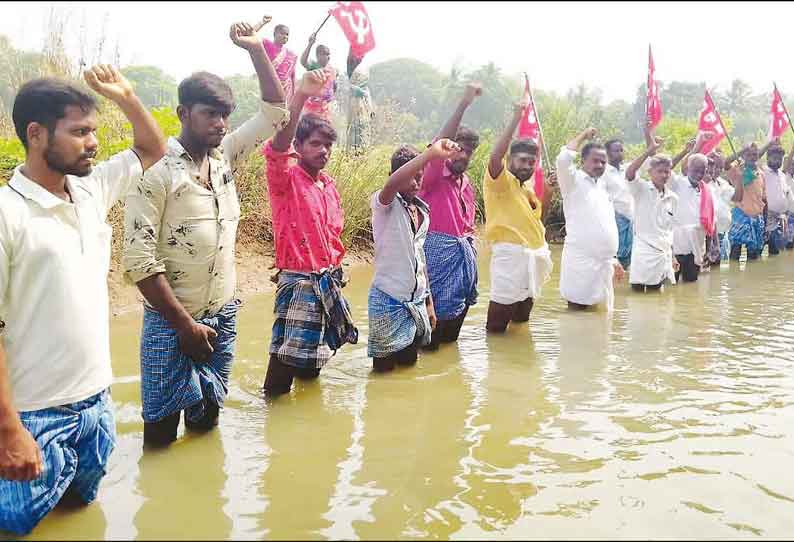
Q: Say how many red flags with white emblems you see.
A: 5